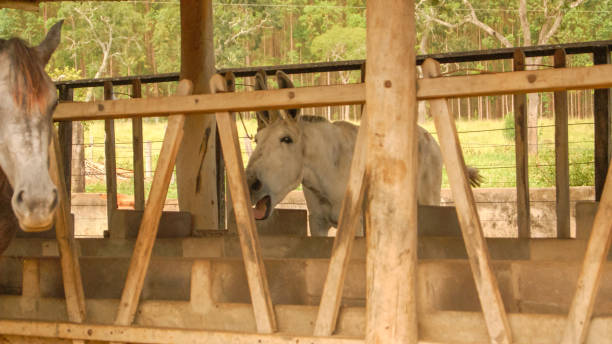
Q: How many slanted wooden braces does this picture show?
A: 6